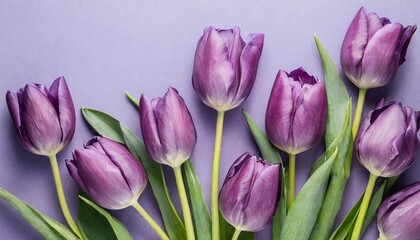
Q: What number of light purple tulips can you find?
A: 9